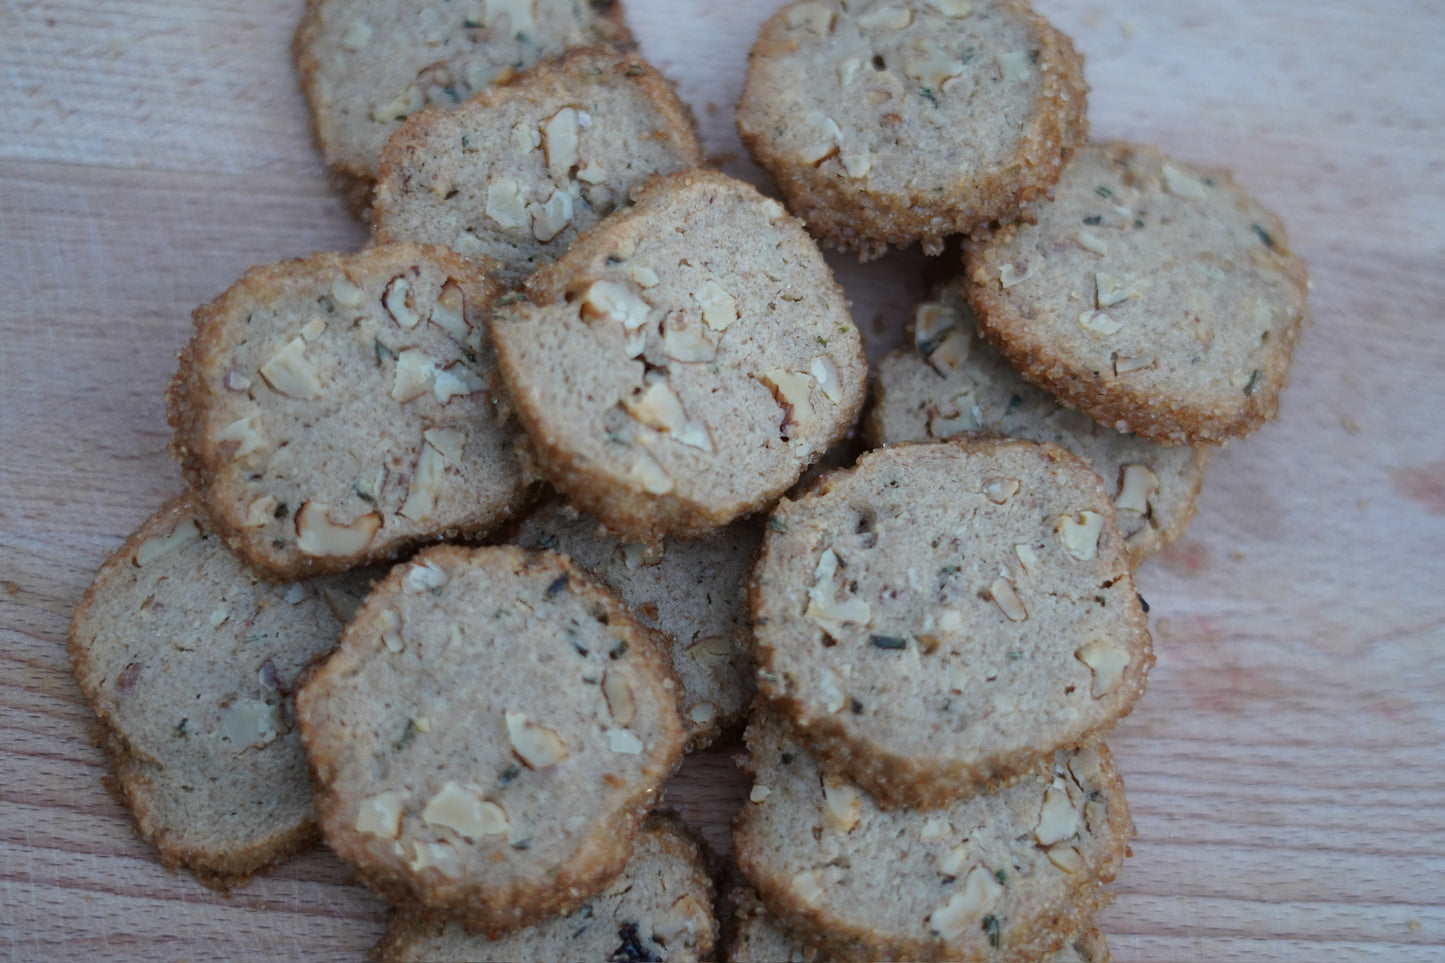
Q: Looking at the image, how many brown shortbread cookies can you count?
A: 14